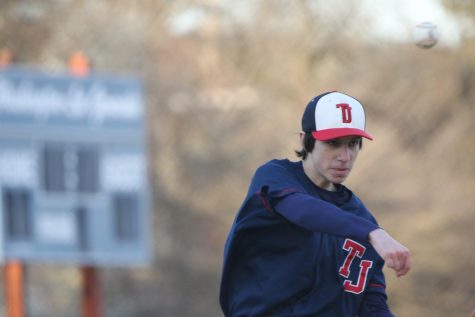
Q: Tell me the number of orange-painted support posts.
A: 2